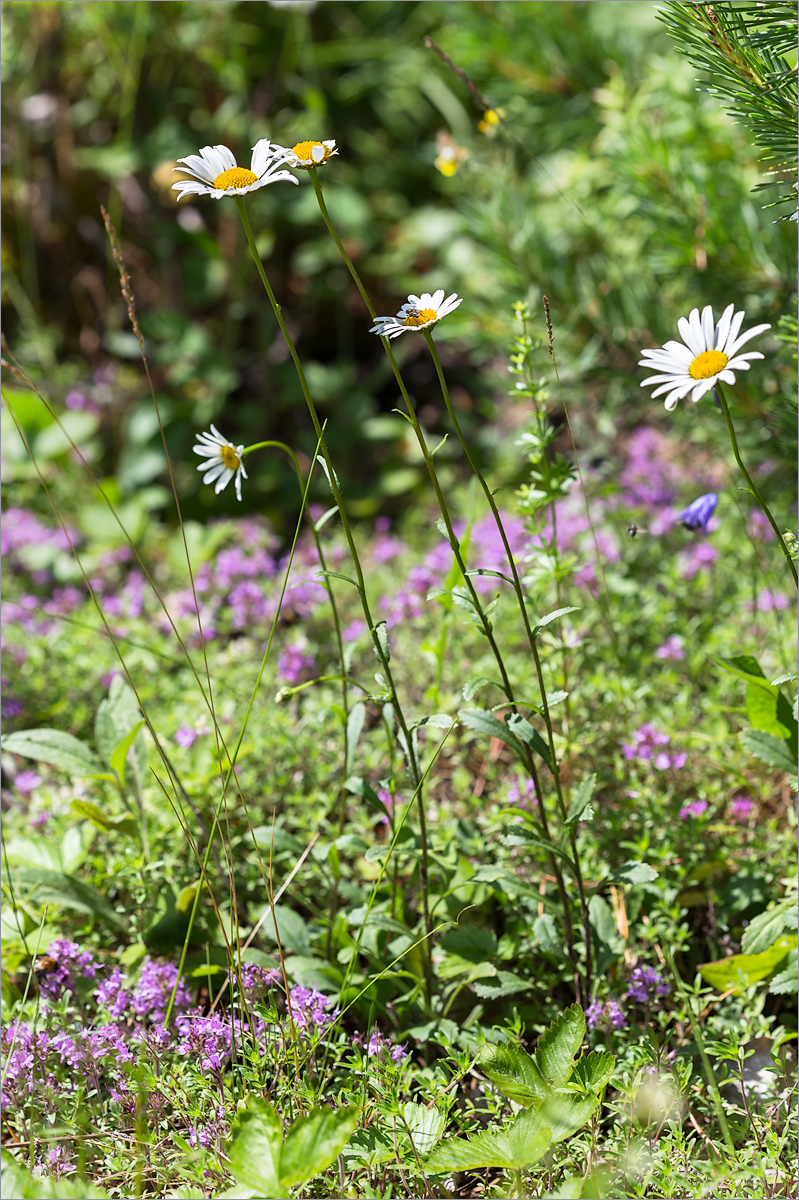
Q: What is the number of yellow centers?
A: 5